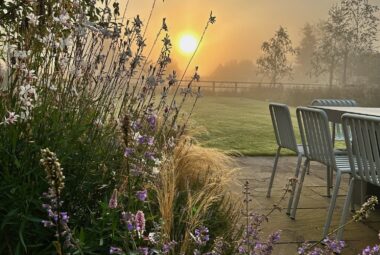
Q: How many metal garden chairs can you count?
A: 4